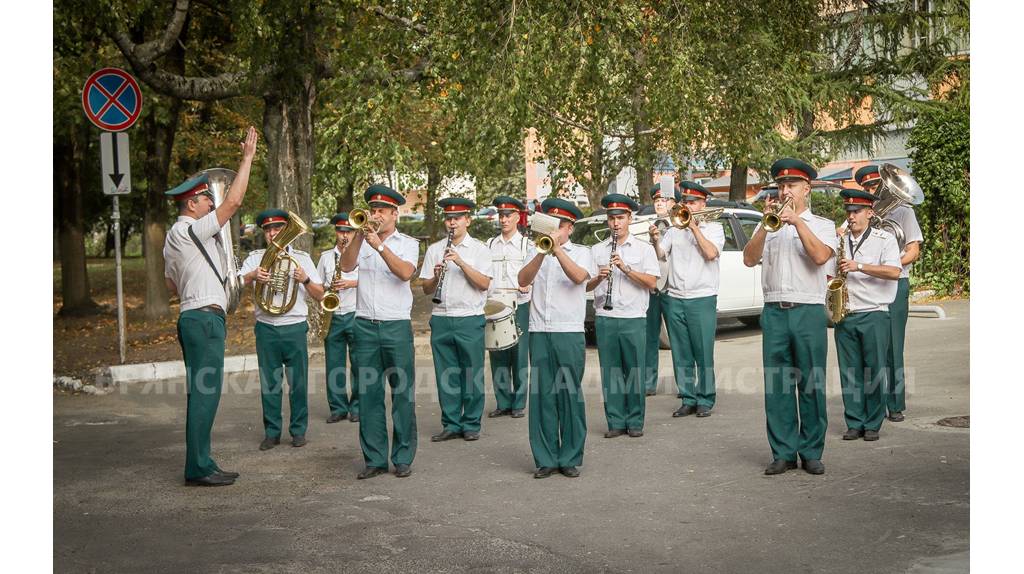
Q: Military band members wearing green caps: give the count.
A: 13